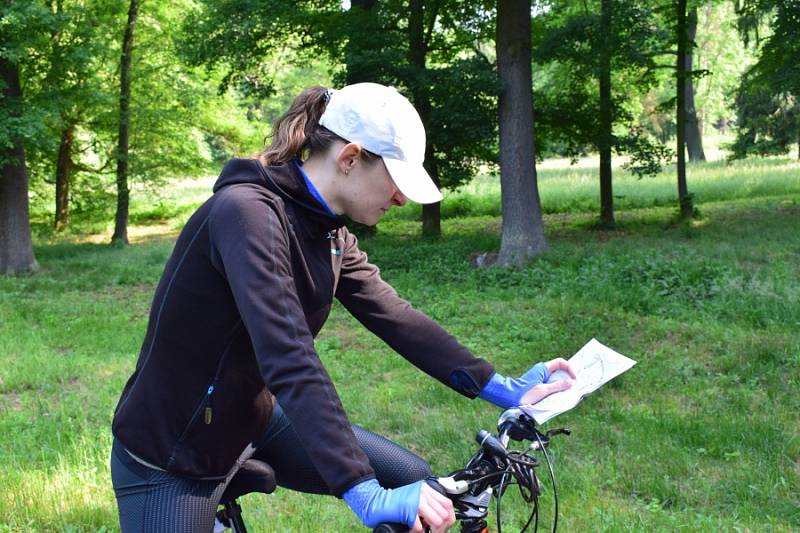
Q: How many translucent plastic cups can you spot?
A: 0